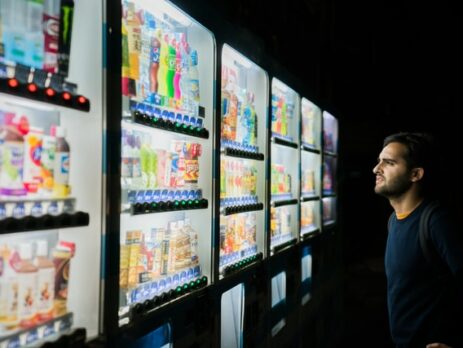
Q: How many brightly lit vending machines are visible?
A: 6